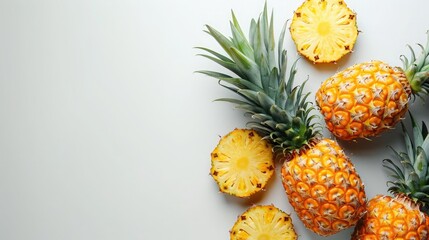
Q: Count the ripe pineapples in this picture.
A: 3